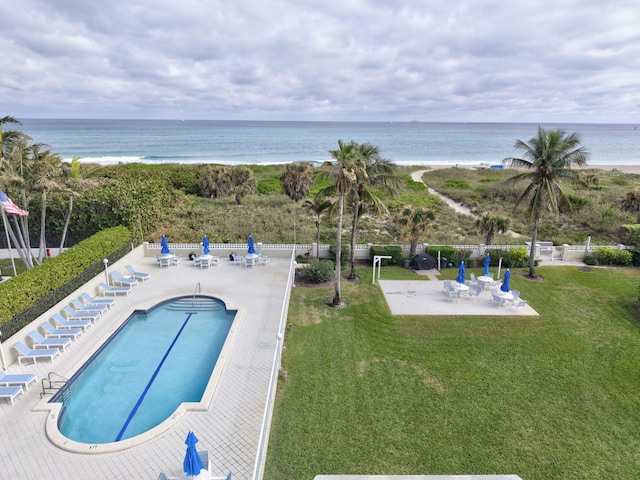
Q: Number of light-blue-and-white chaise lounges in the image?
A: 12